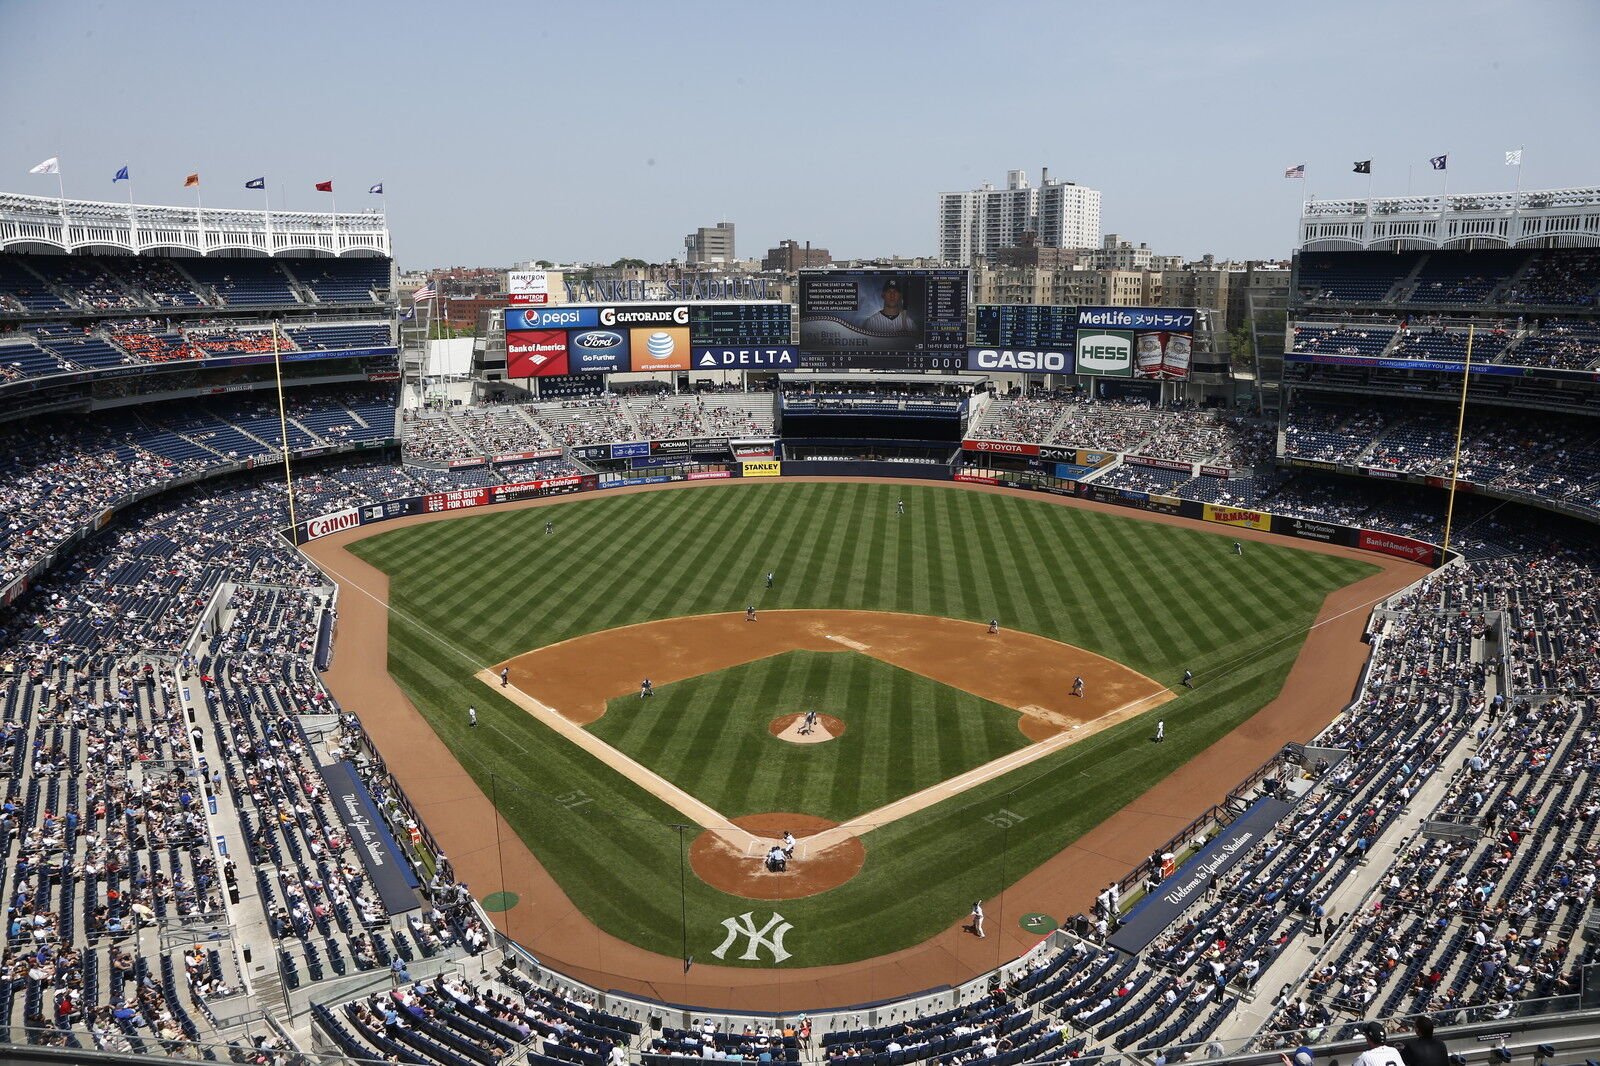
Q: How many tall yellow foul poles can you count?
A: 2